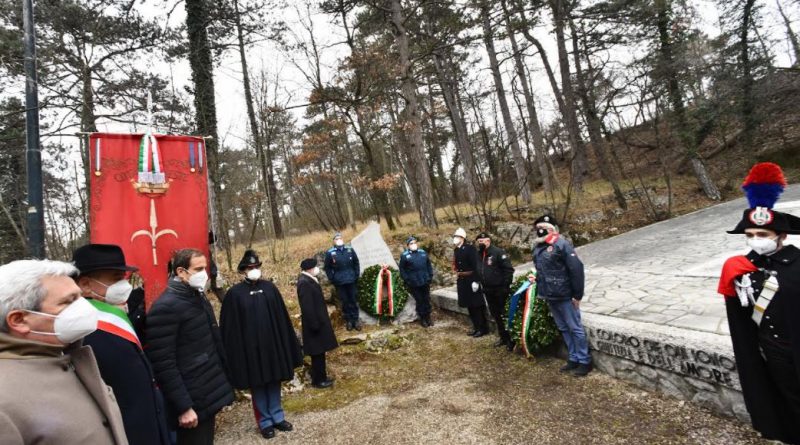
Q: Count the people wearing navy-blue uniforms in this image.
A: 2